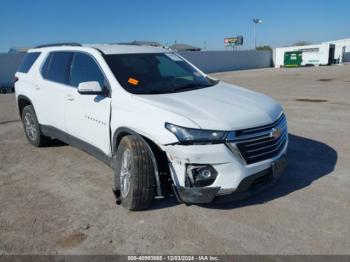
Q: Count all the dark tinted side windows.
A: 3